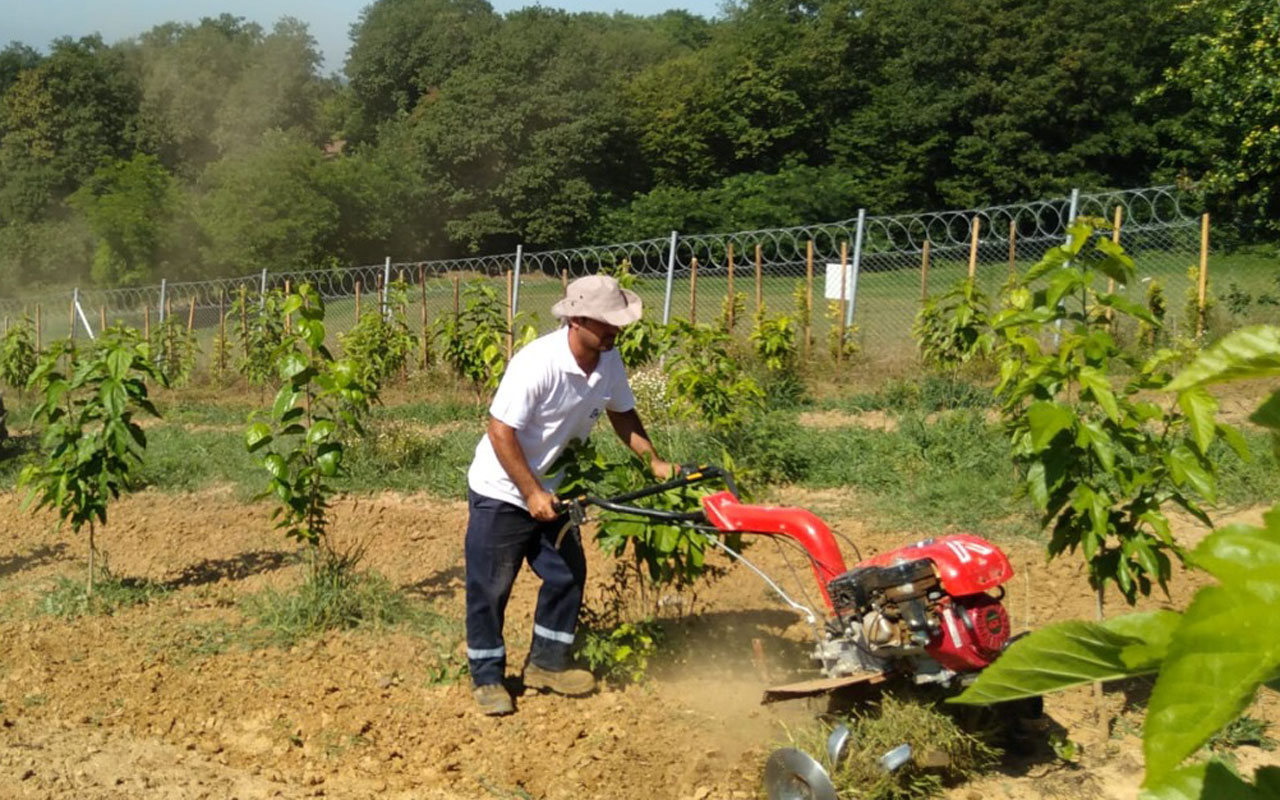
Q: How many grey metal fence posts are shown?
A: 8